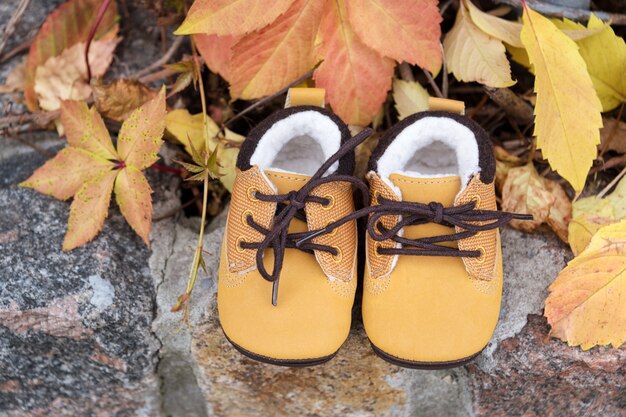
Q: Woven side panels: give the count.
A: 4